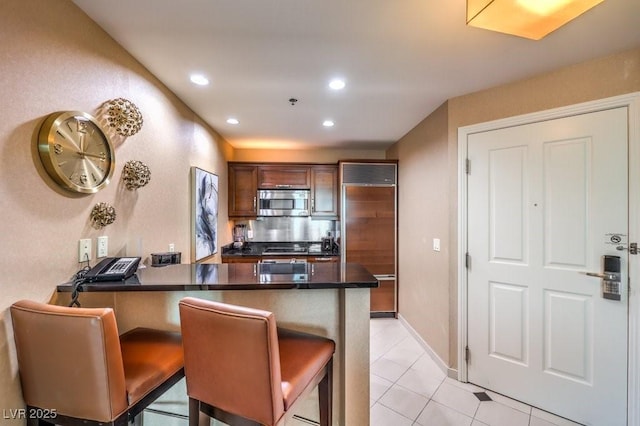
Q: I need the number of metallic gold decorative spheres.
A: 3